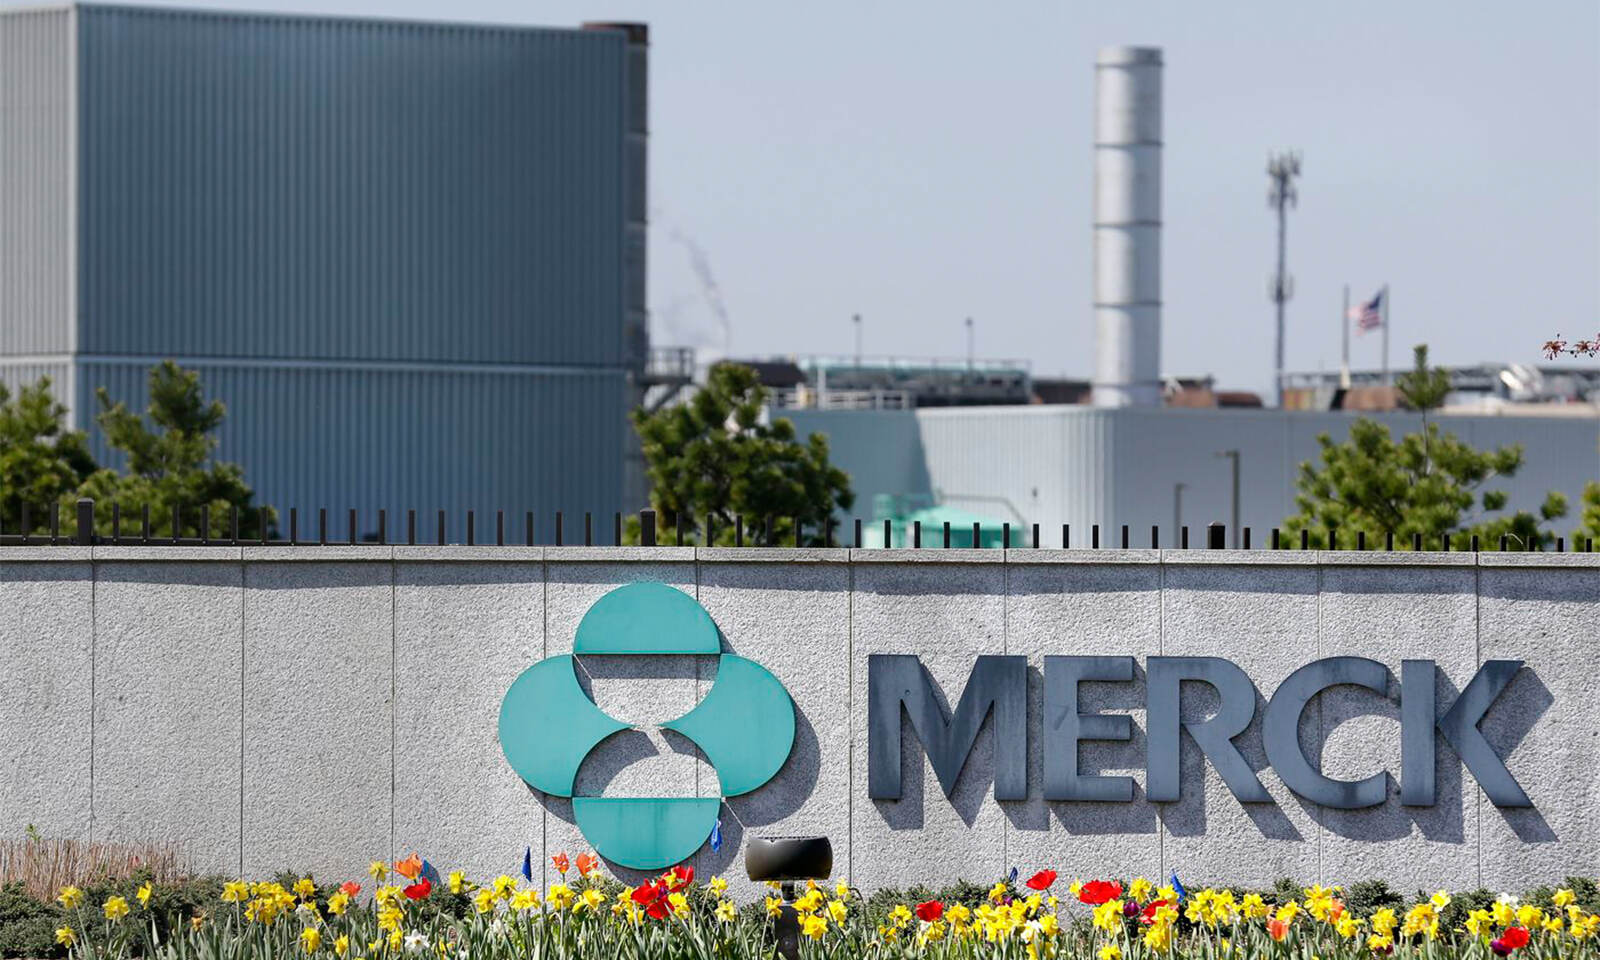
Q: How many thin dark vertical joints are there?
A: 10